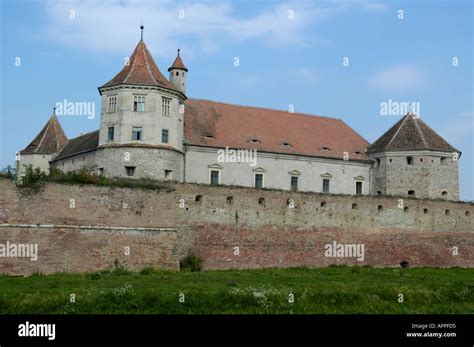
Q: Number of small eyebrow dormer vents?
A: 5